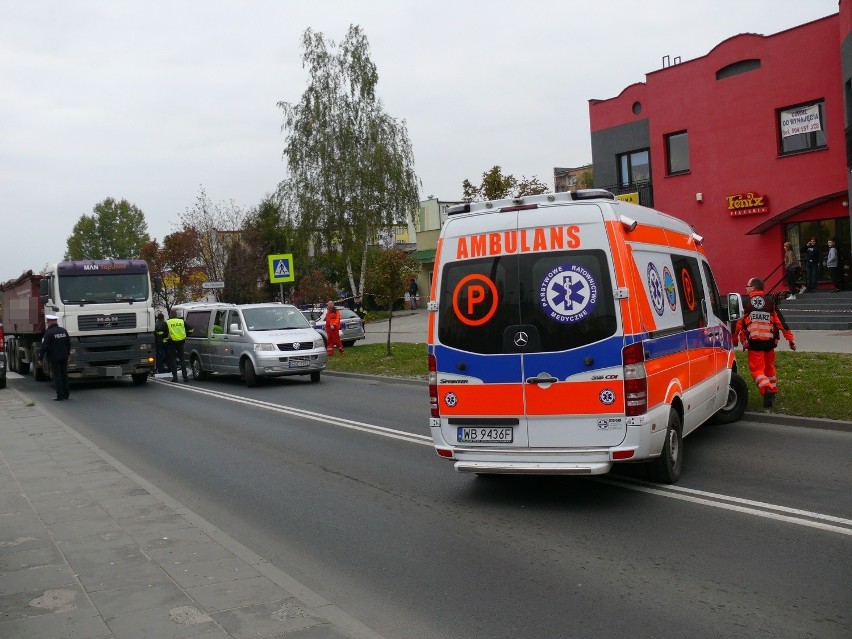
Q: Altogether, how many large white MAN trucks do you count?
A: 1